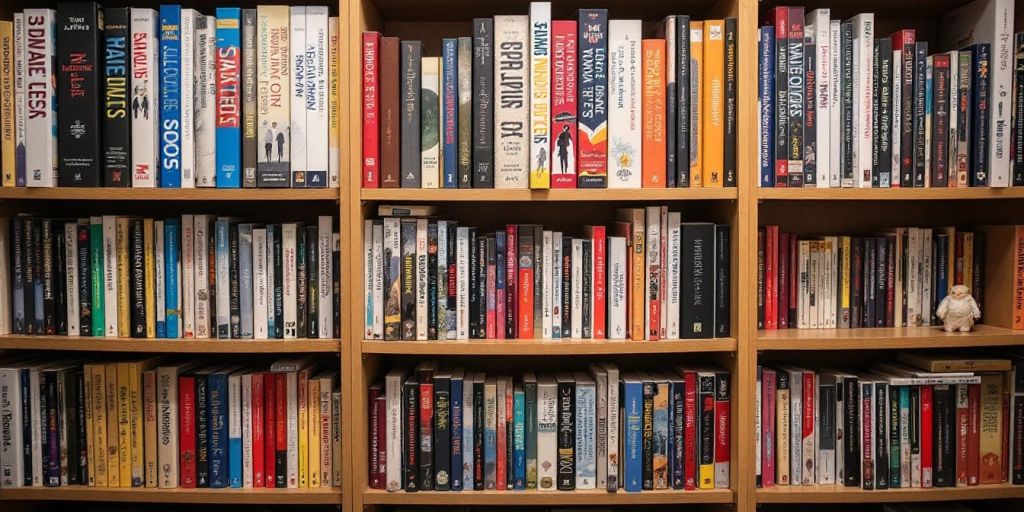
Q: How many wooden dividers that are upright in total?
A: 2